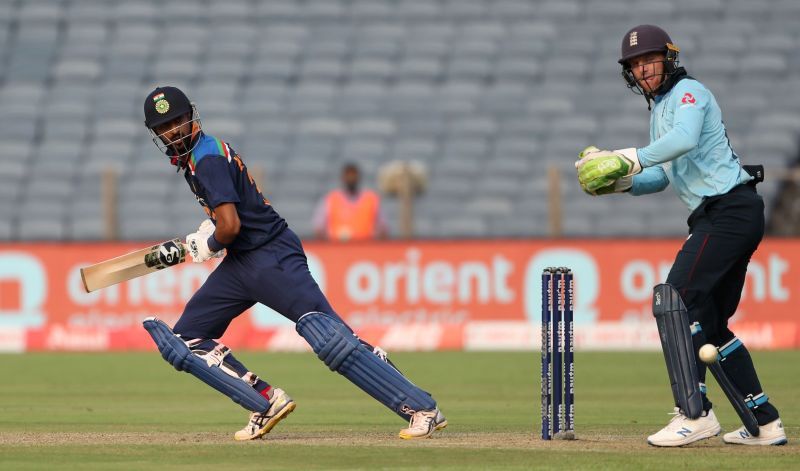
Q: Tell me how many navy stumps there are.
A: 3